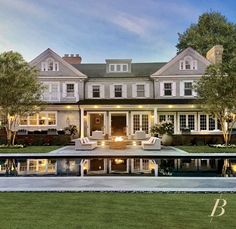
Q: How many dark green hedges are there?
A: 2